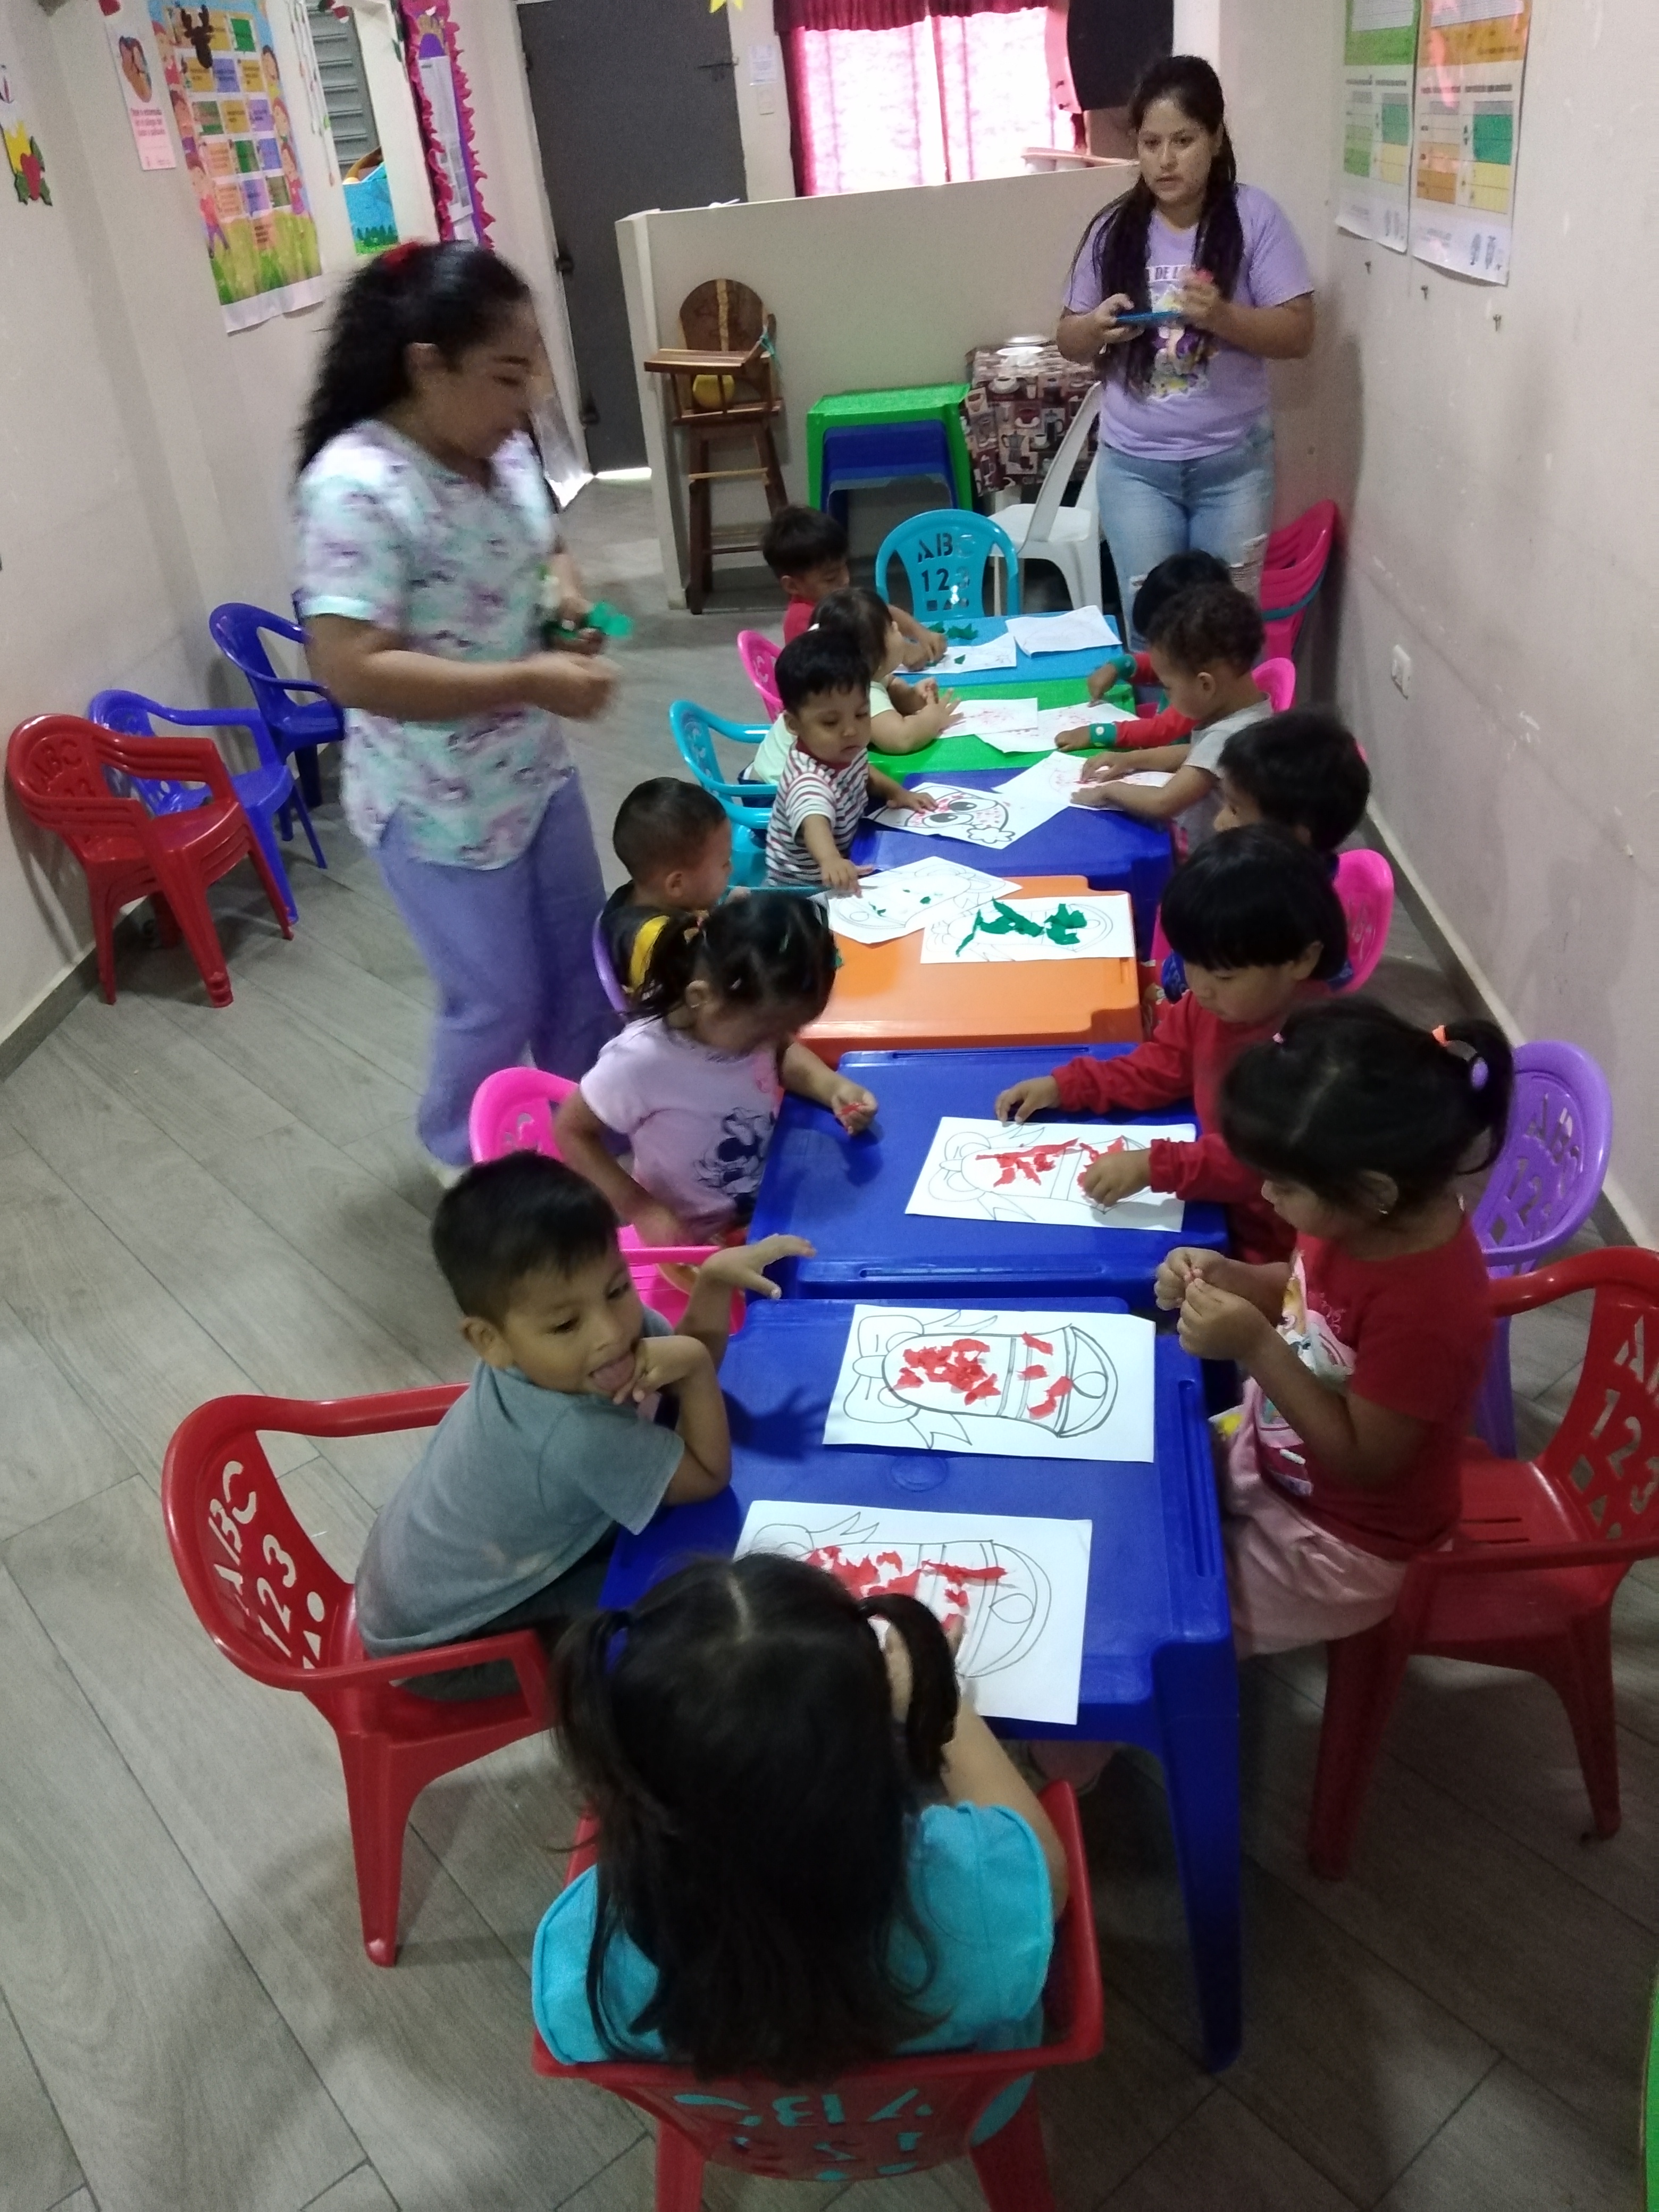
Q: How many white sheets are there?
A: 11